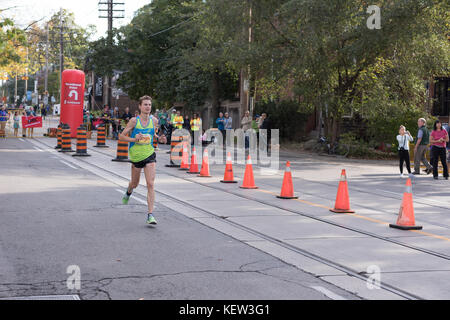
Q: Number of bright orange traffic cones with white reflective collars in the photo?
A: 8